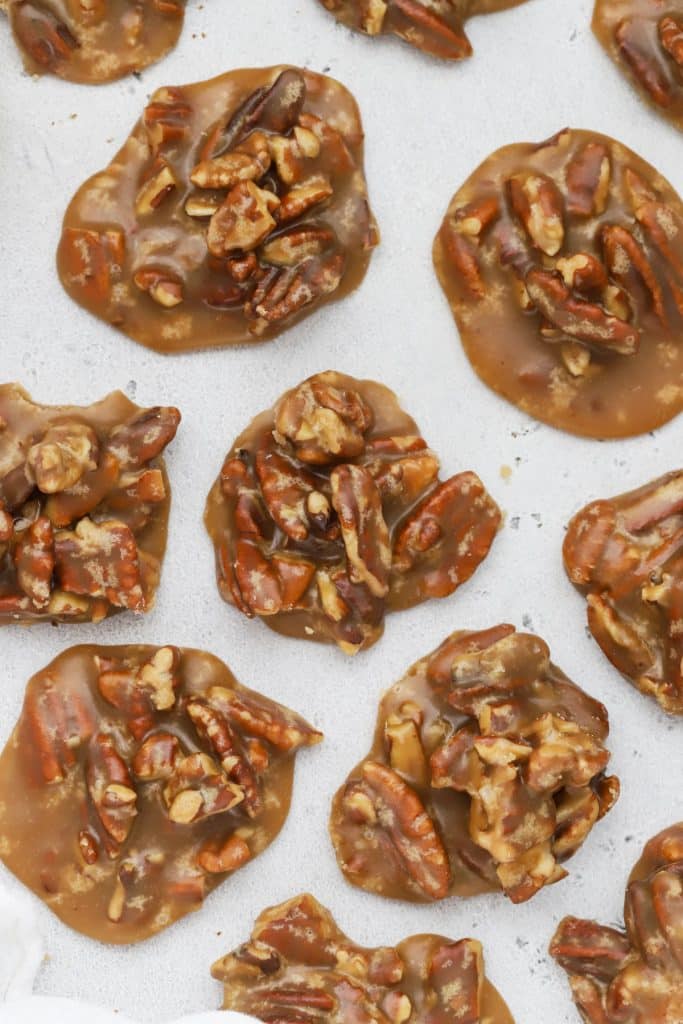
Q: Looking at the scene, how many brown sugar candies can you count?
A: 12